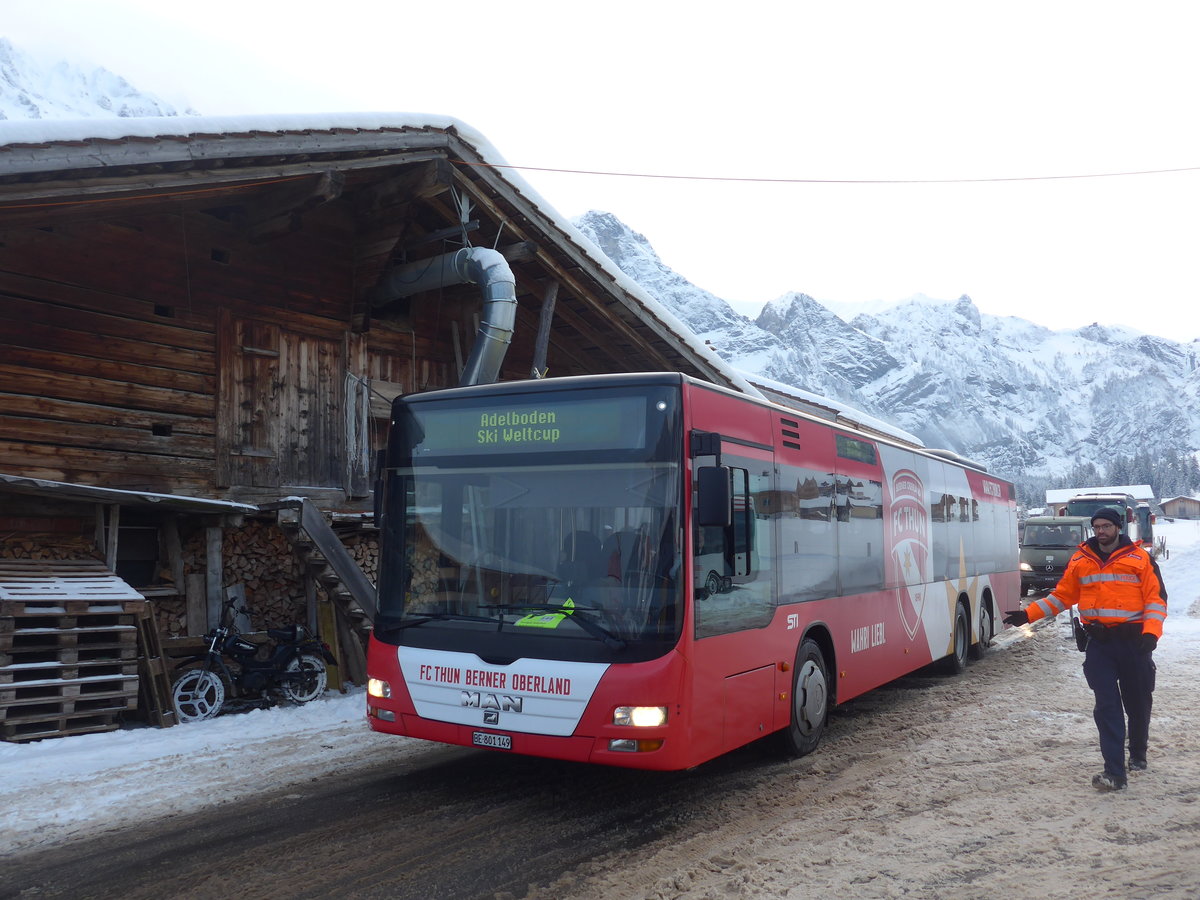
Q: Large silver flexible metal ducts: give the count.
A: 1